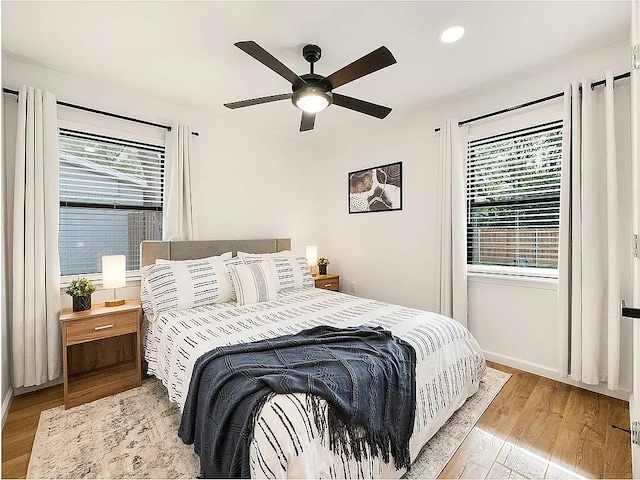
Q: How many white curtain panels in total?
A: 4